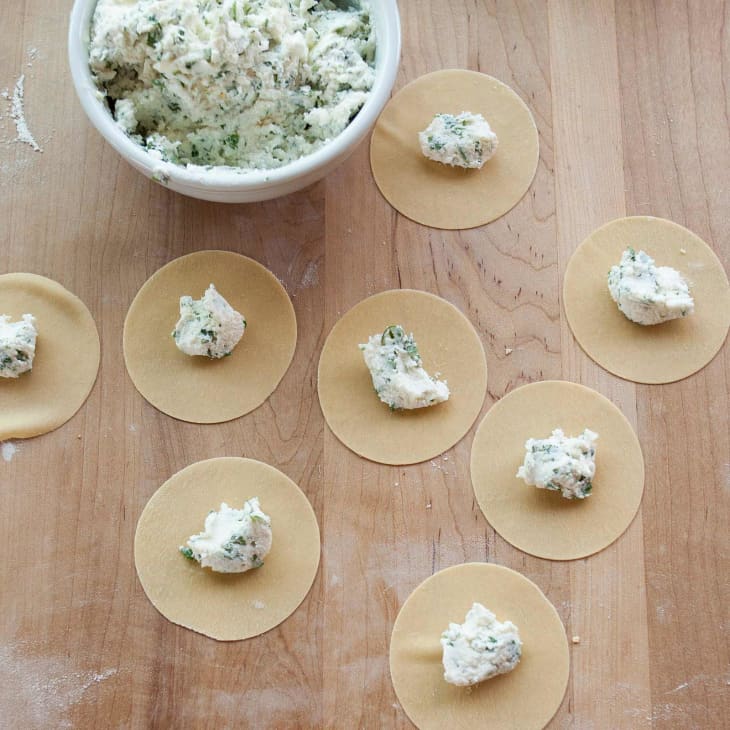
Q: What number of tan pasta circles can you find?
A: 8